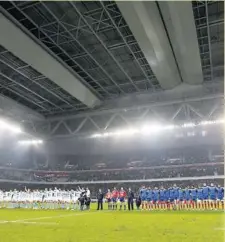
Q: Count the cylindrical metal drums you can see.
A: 0